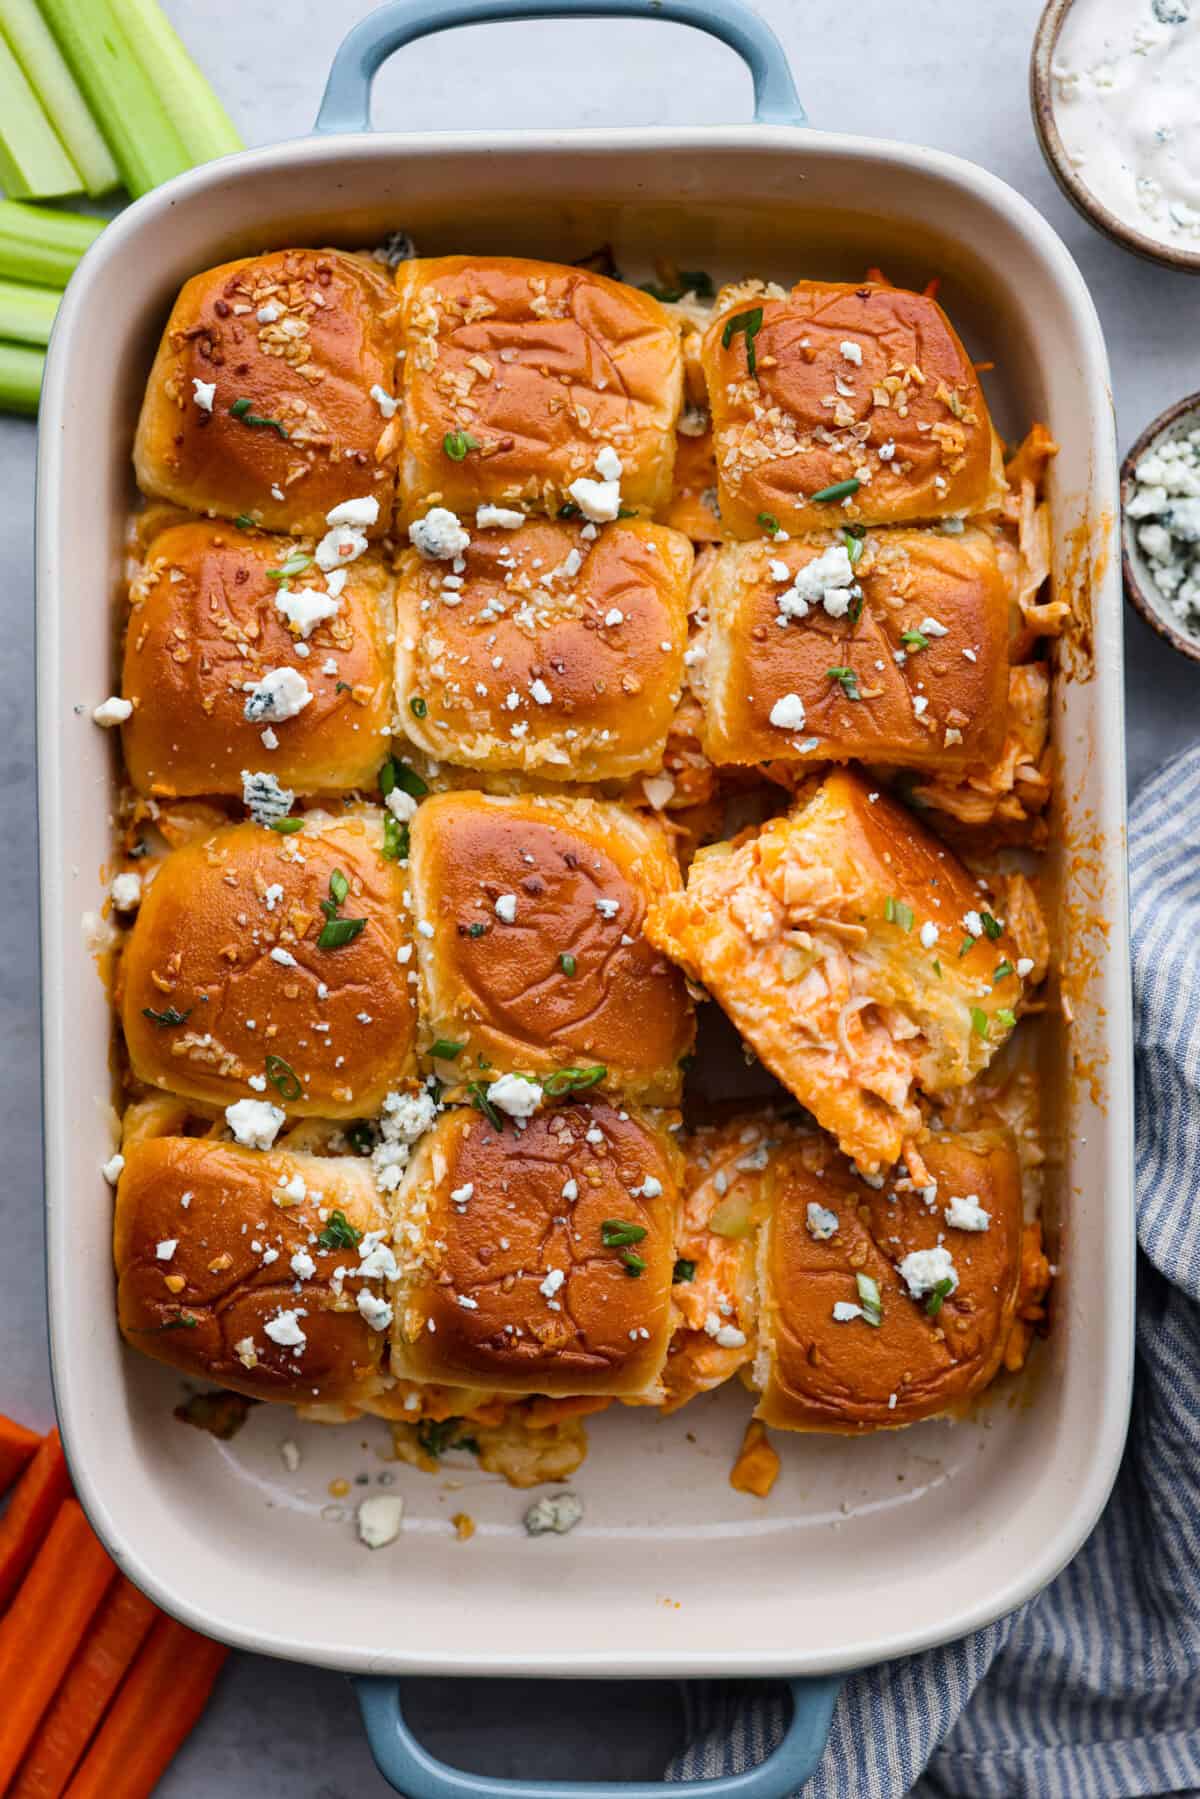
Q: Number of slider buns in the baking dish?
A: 12